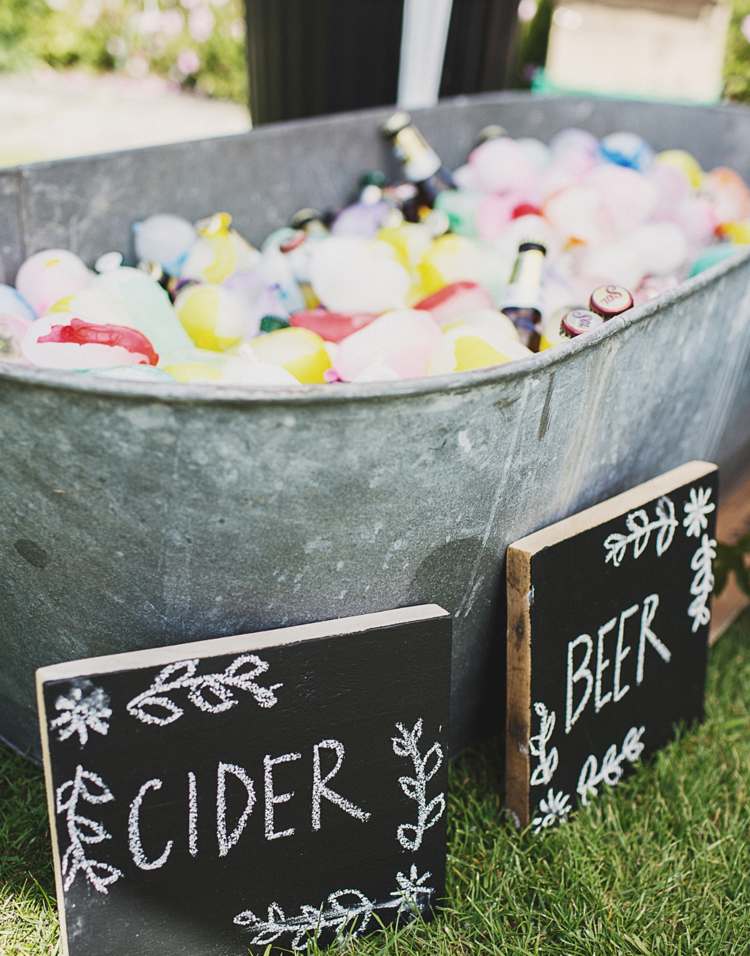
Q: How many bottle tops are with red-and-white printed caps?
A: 2